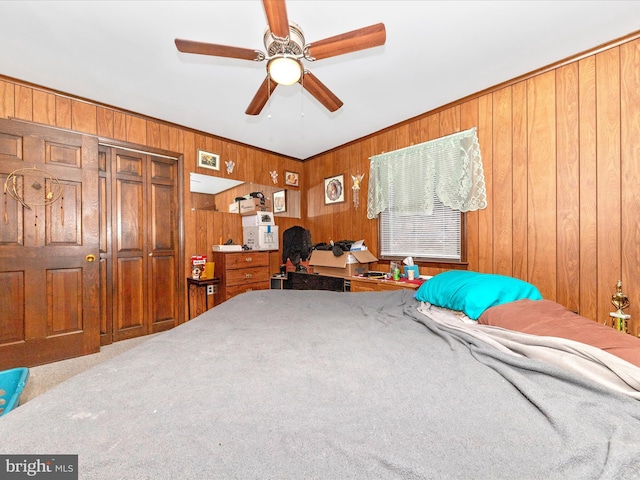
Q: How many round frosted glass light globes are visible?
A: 1